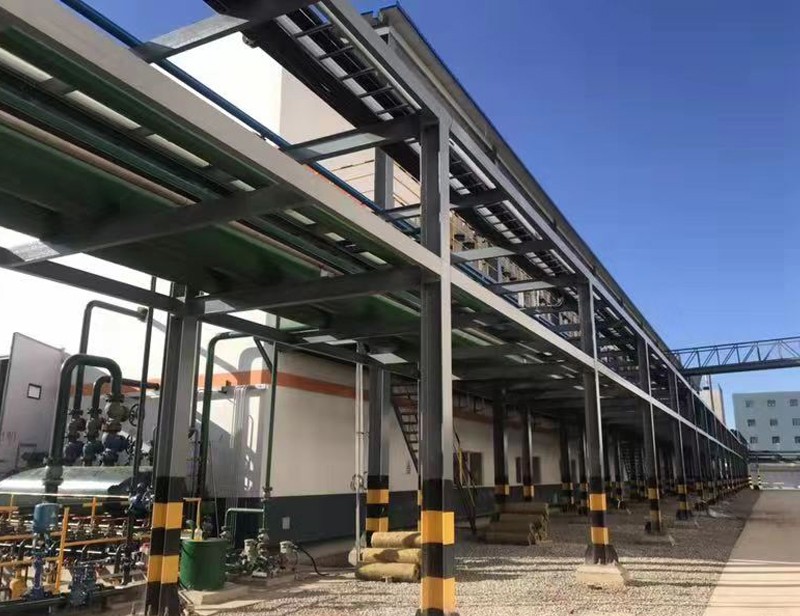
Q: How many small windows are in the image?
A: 9